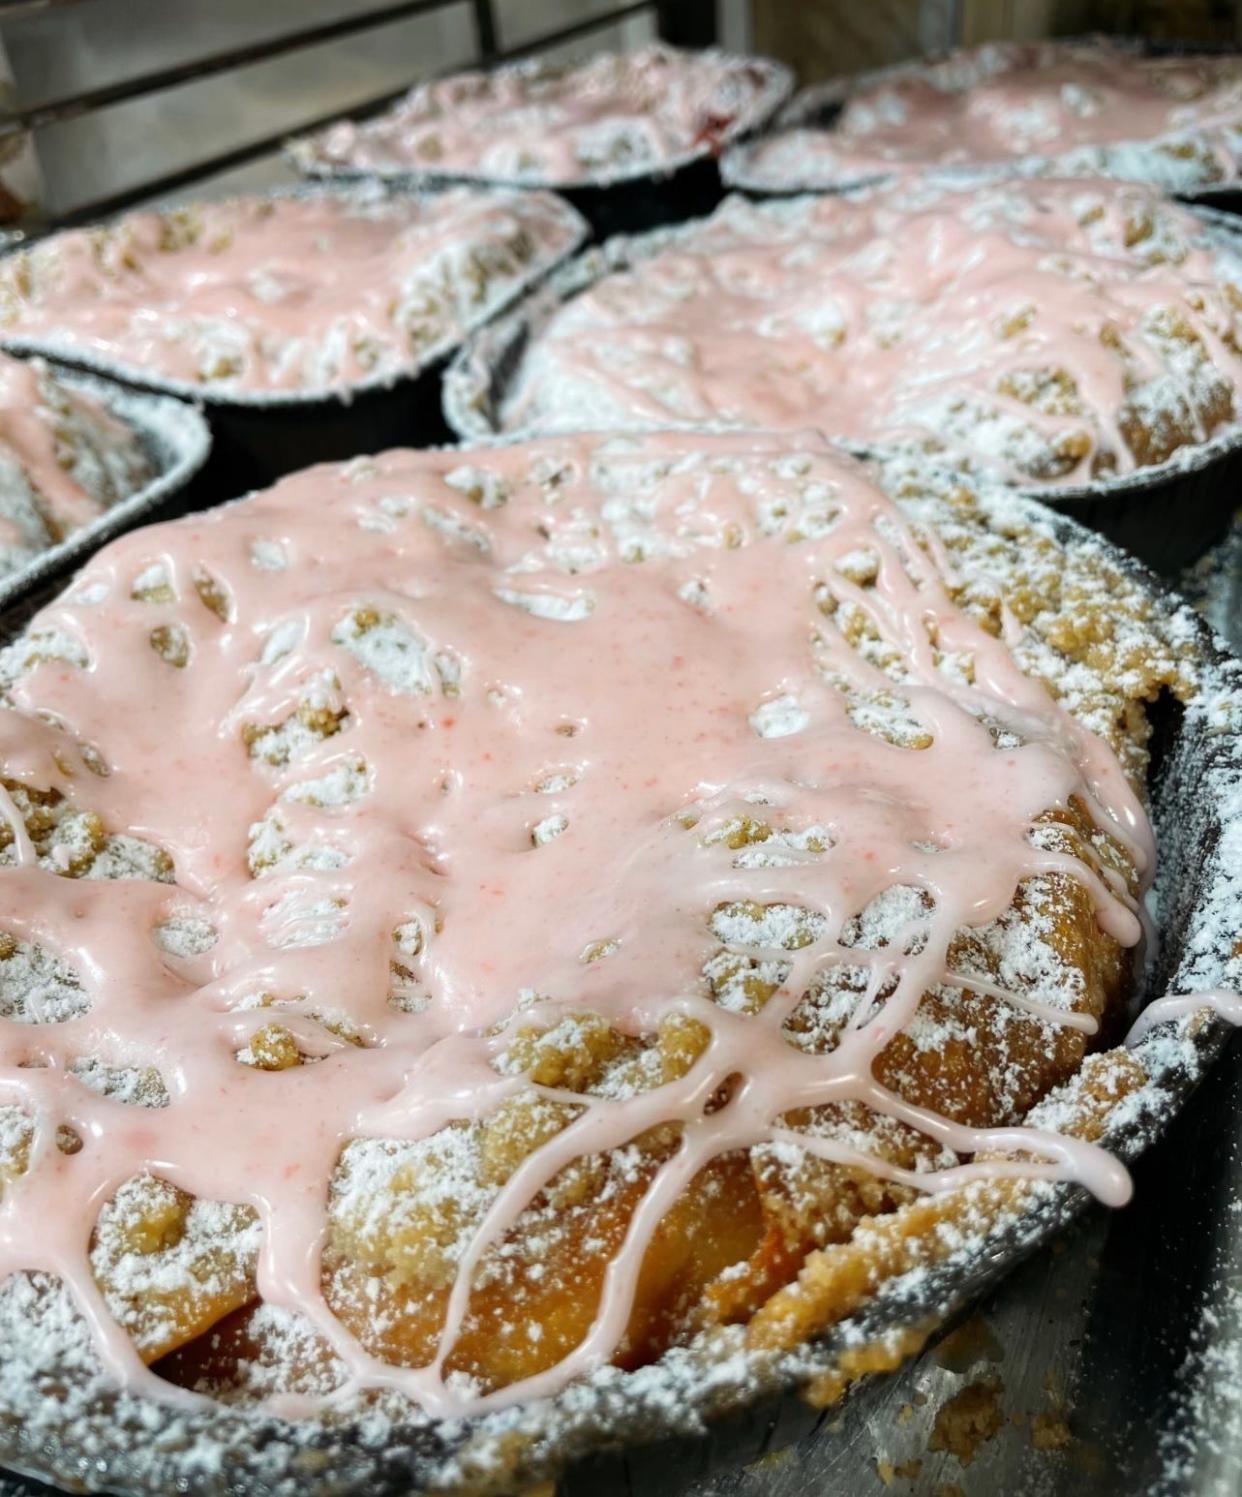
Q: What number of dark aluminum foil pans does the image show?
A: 6